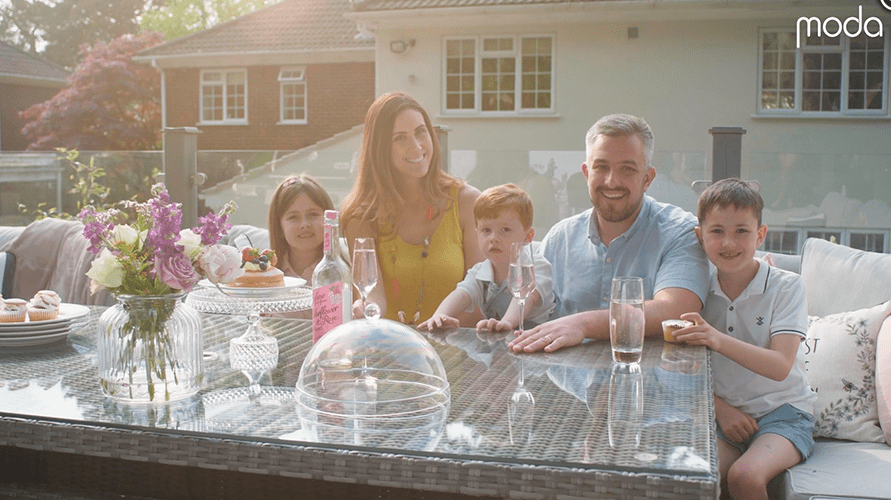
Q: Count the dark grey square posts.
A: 3